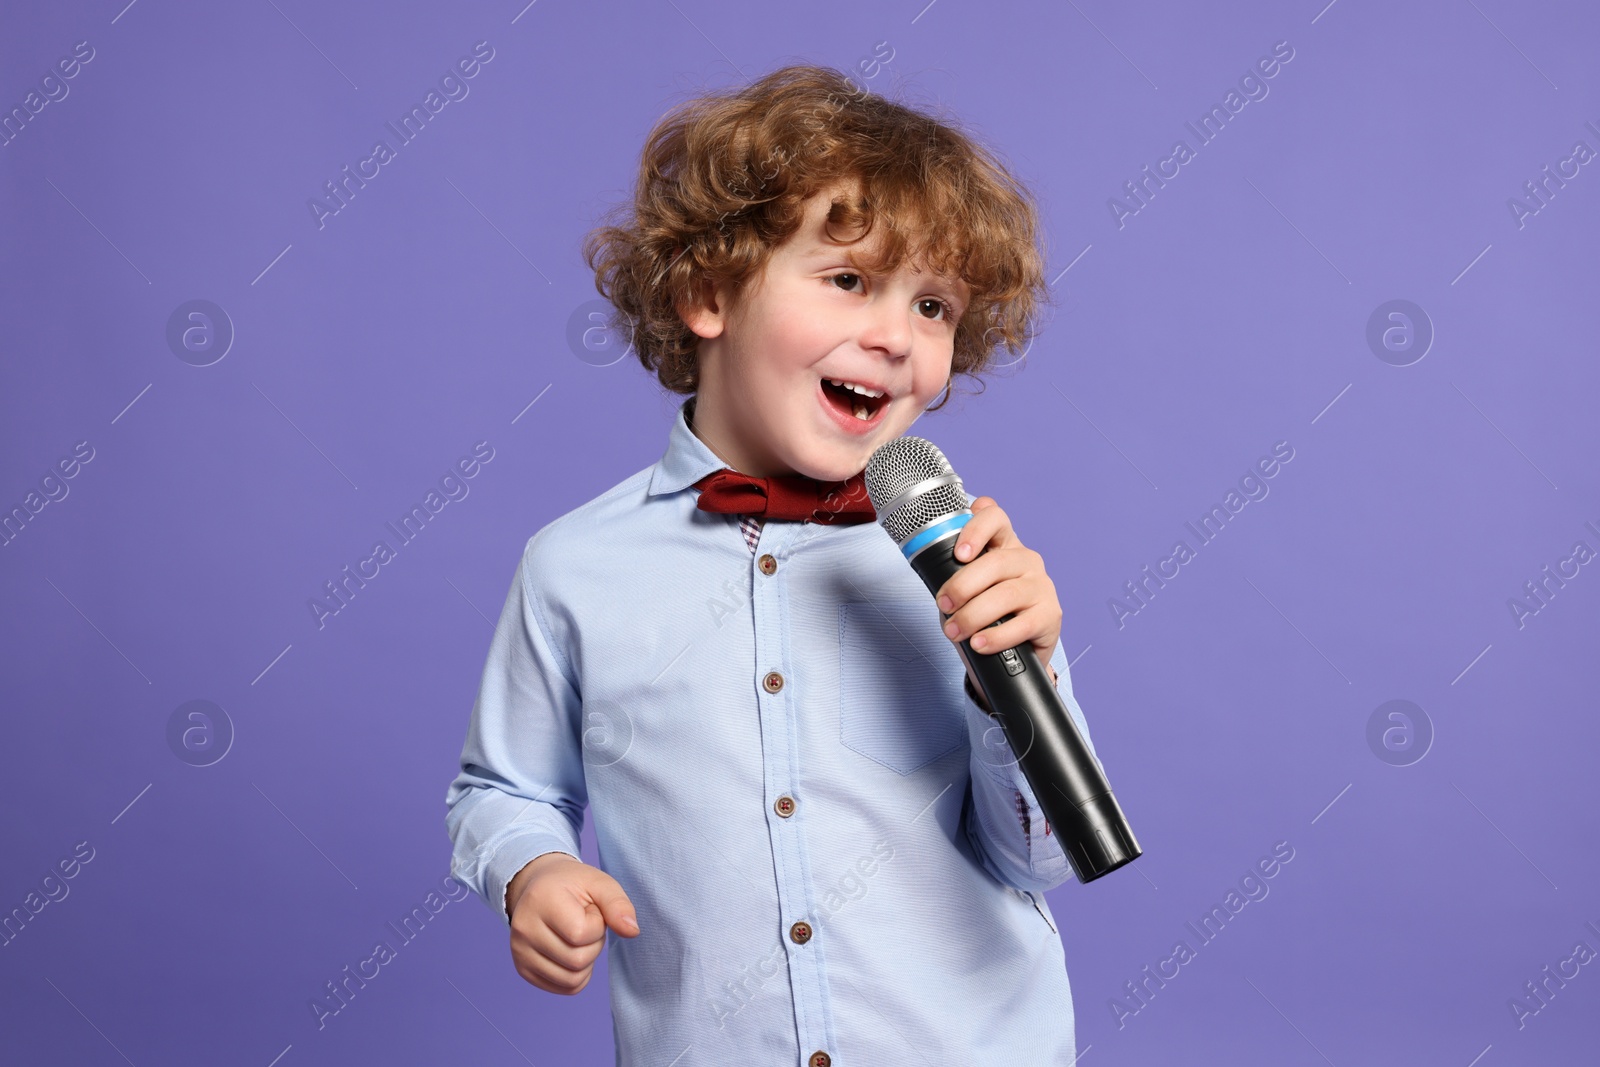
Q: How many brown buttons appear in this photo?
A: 5